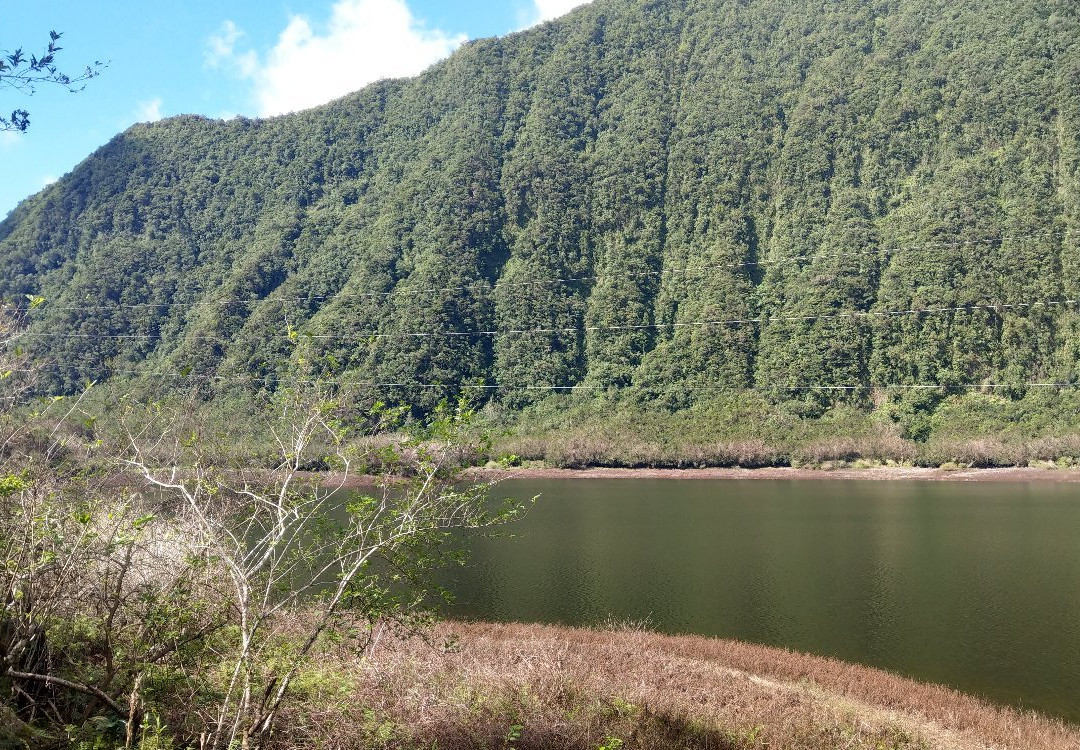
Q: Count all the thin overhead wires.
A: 3